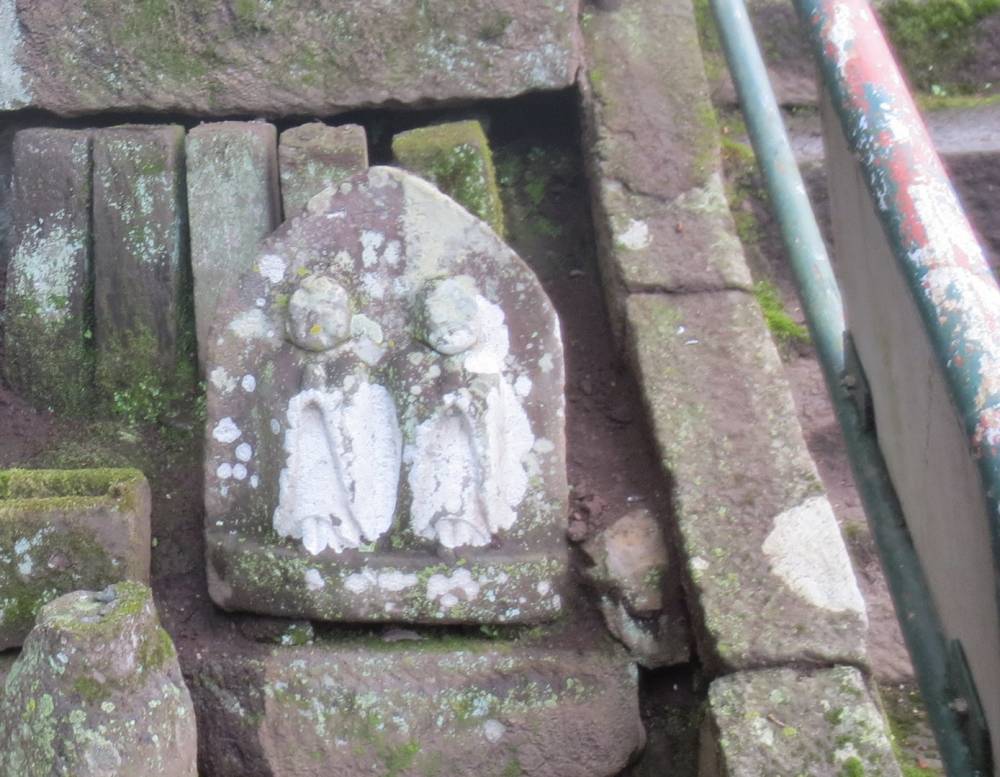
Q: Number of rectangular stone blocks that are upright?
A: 5